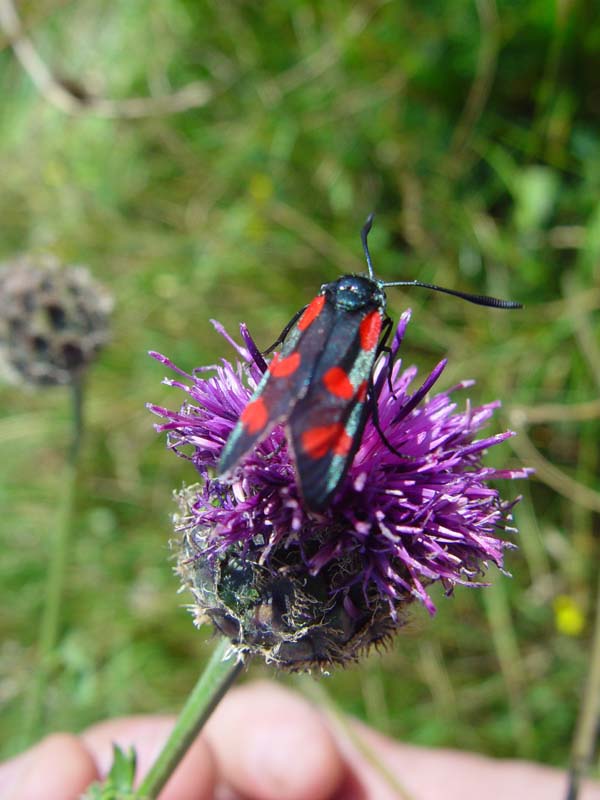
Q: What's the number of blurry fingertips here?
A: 3